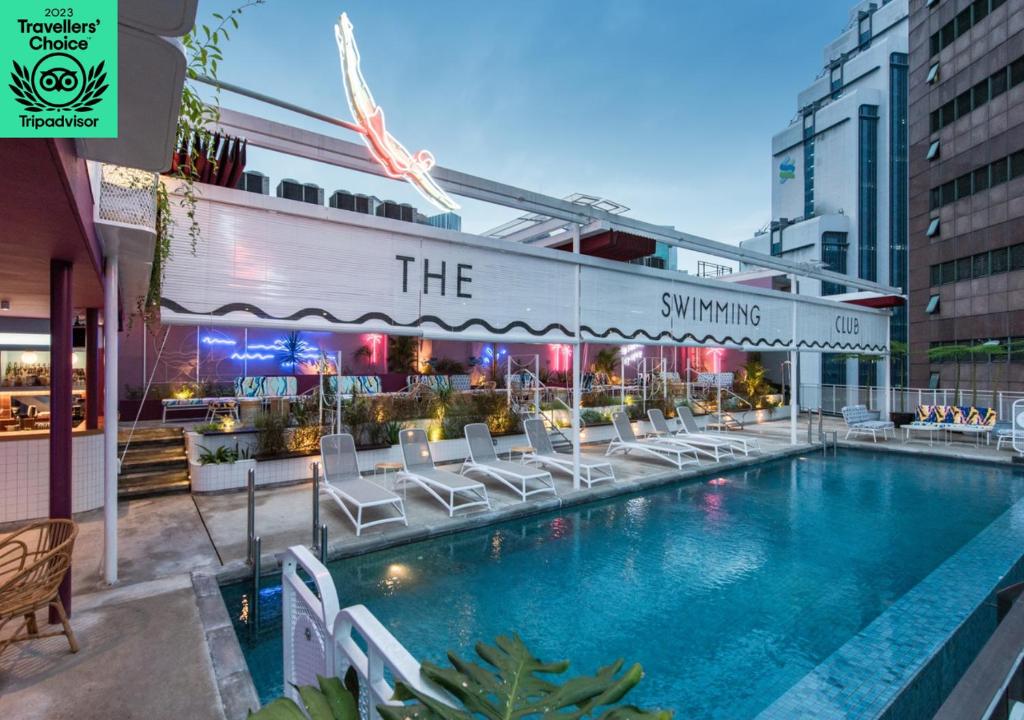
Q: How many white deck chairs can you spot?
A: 7